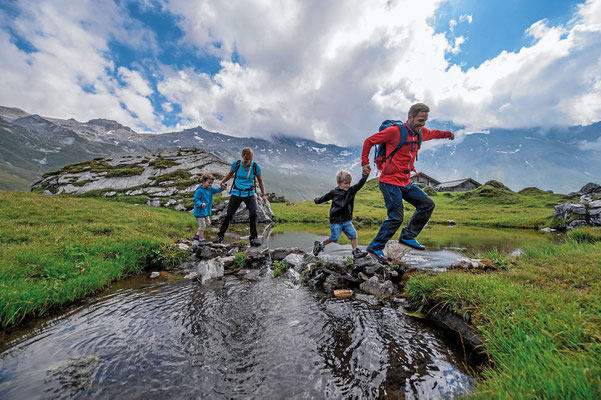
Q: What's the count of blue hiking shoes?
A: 2